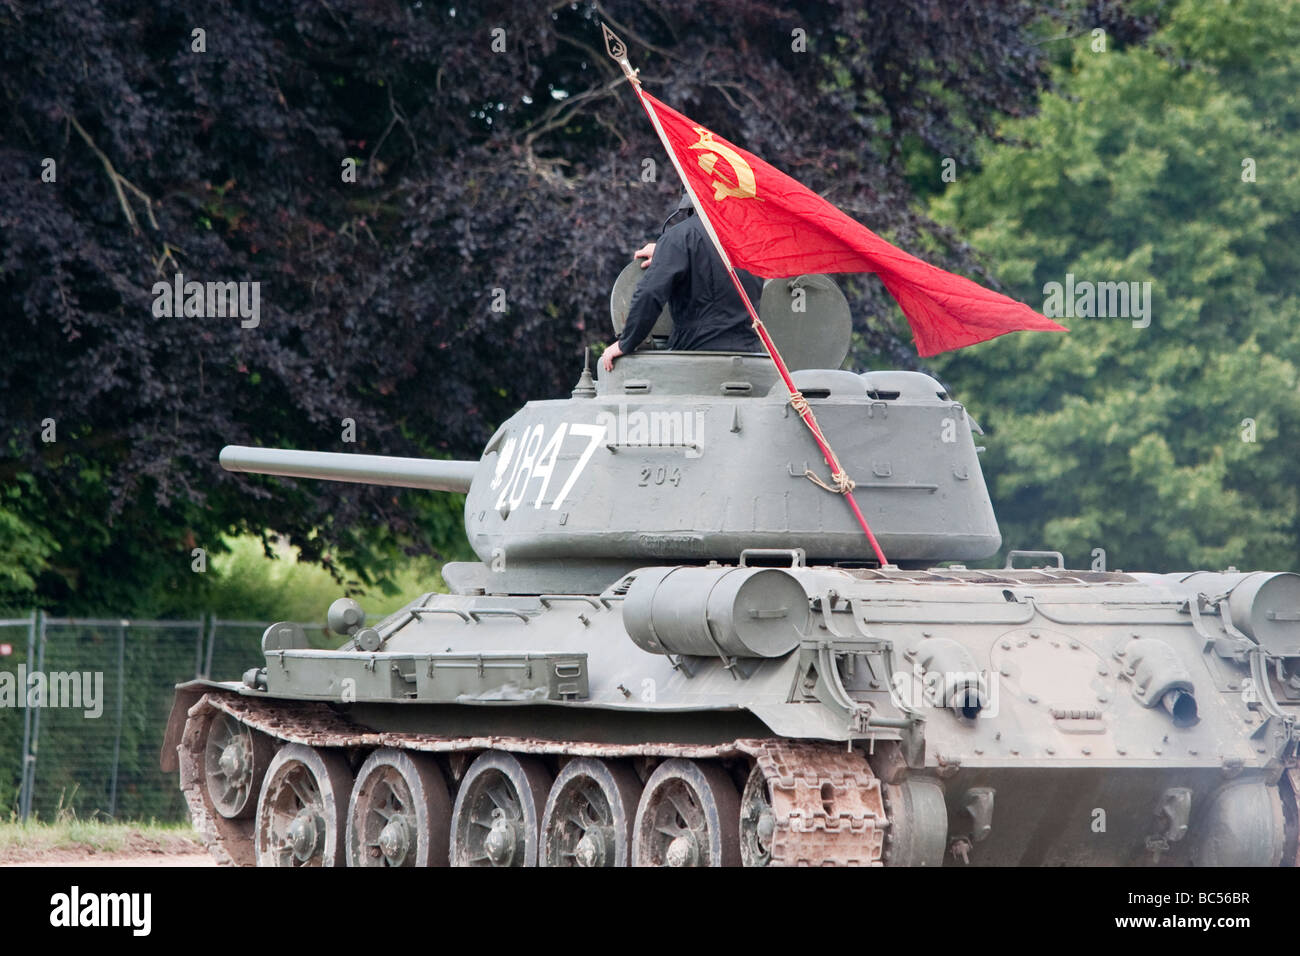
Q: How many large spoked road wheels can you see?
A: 5